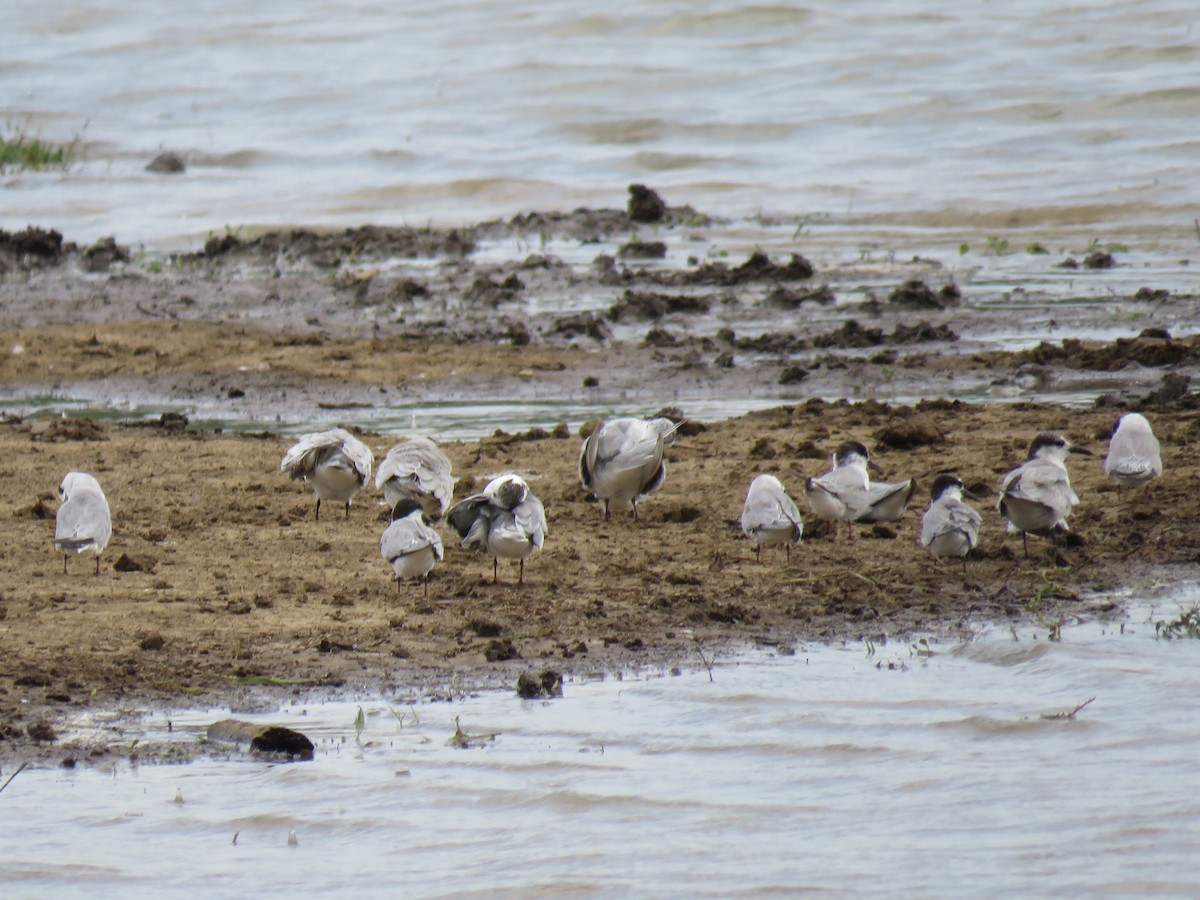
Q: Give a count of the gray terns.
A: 11